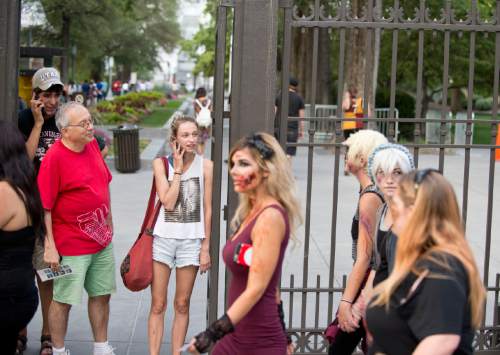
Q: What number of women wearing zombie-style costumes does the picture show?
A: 3